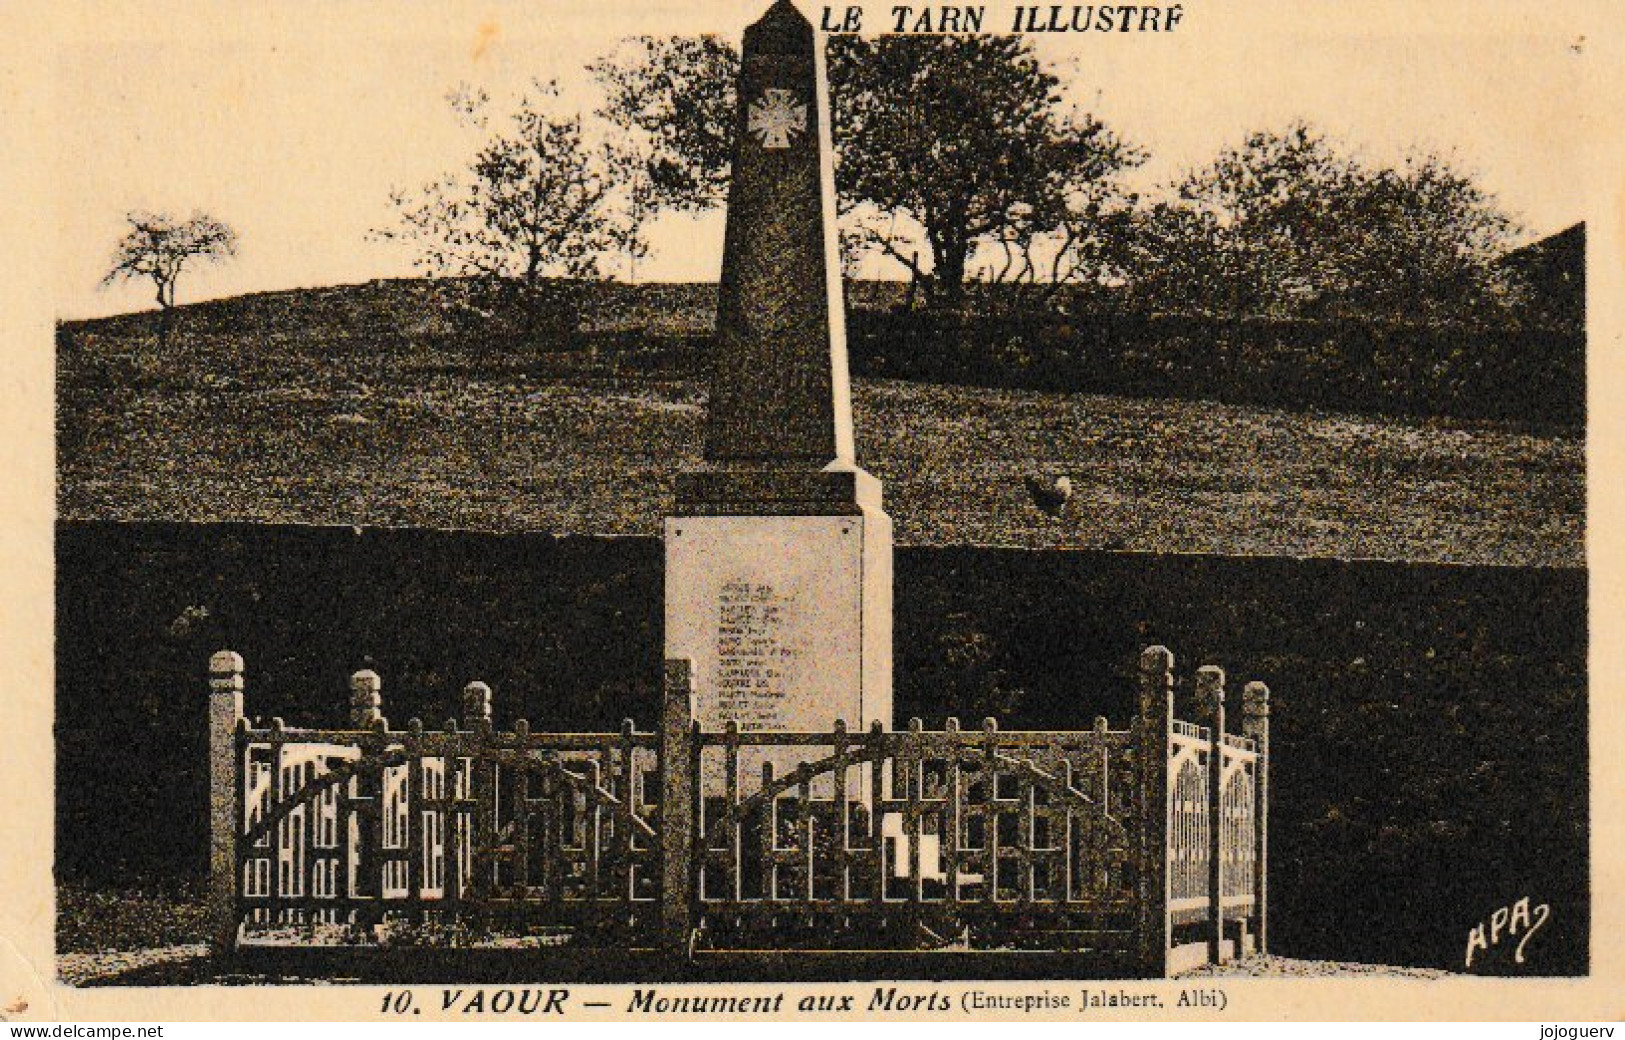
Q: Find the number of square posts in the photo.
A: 7